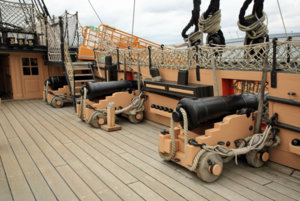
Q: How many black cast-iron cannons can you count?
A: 3